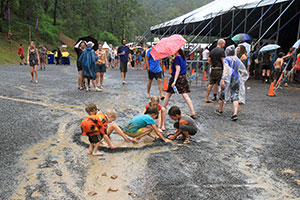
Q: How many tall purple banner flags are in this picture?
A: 3